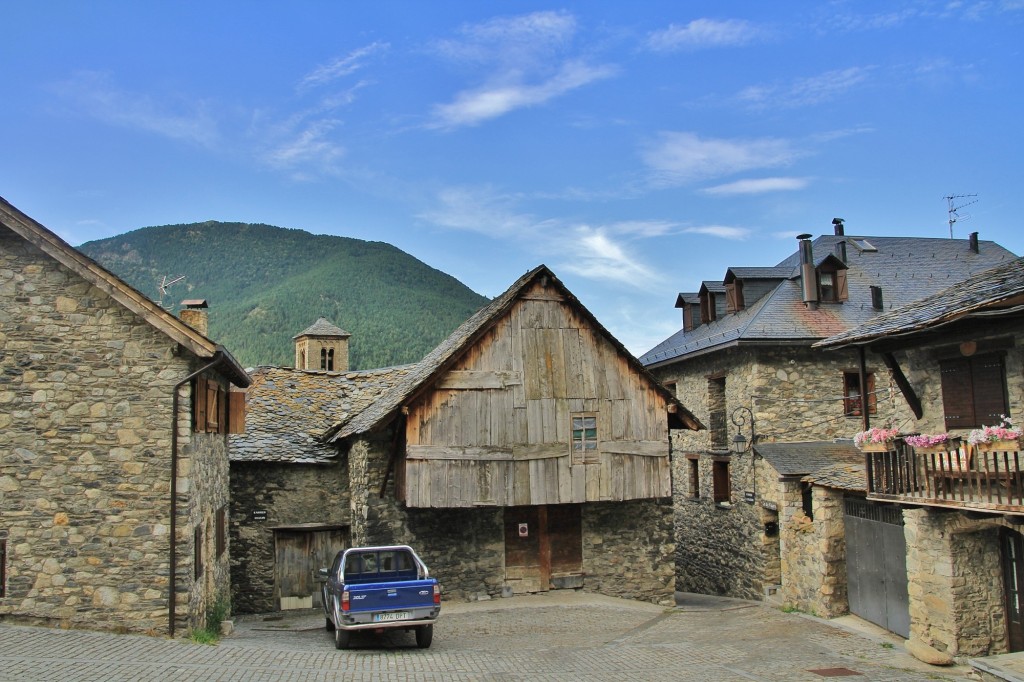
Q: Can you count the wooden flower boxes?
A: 3